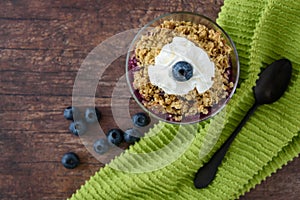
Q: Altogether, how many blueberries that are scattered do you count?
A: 8